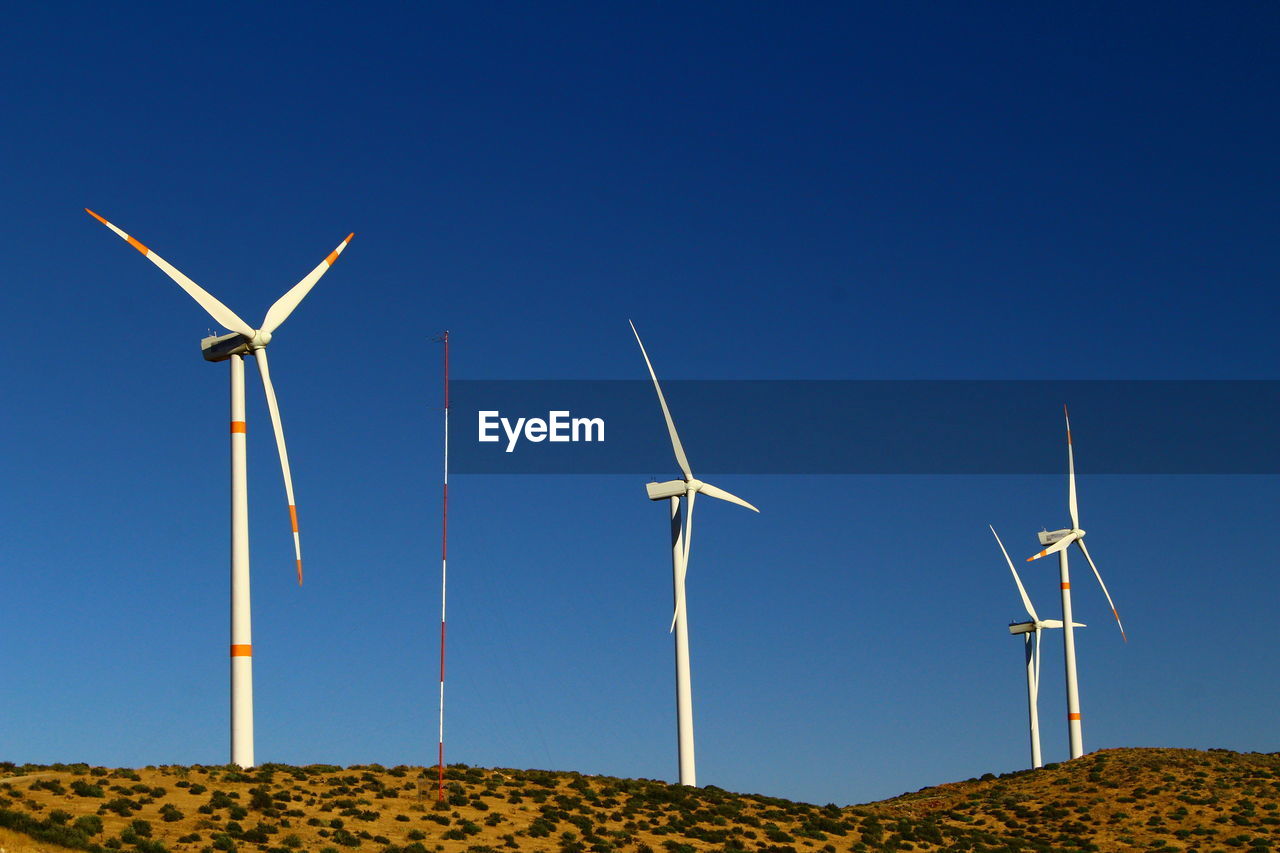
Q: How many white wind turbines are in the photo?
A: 4